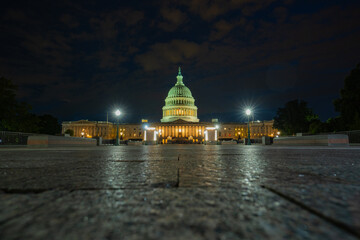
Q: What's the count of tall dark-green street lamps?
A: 2